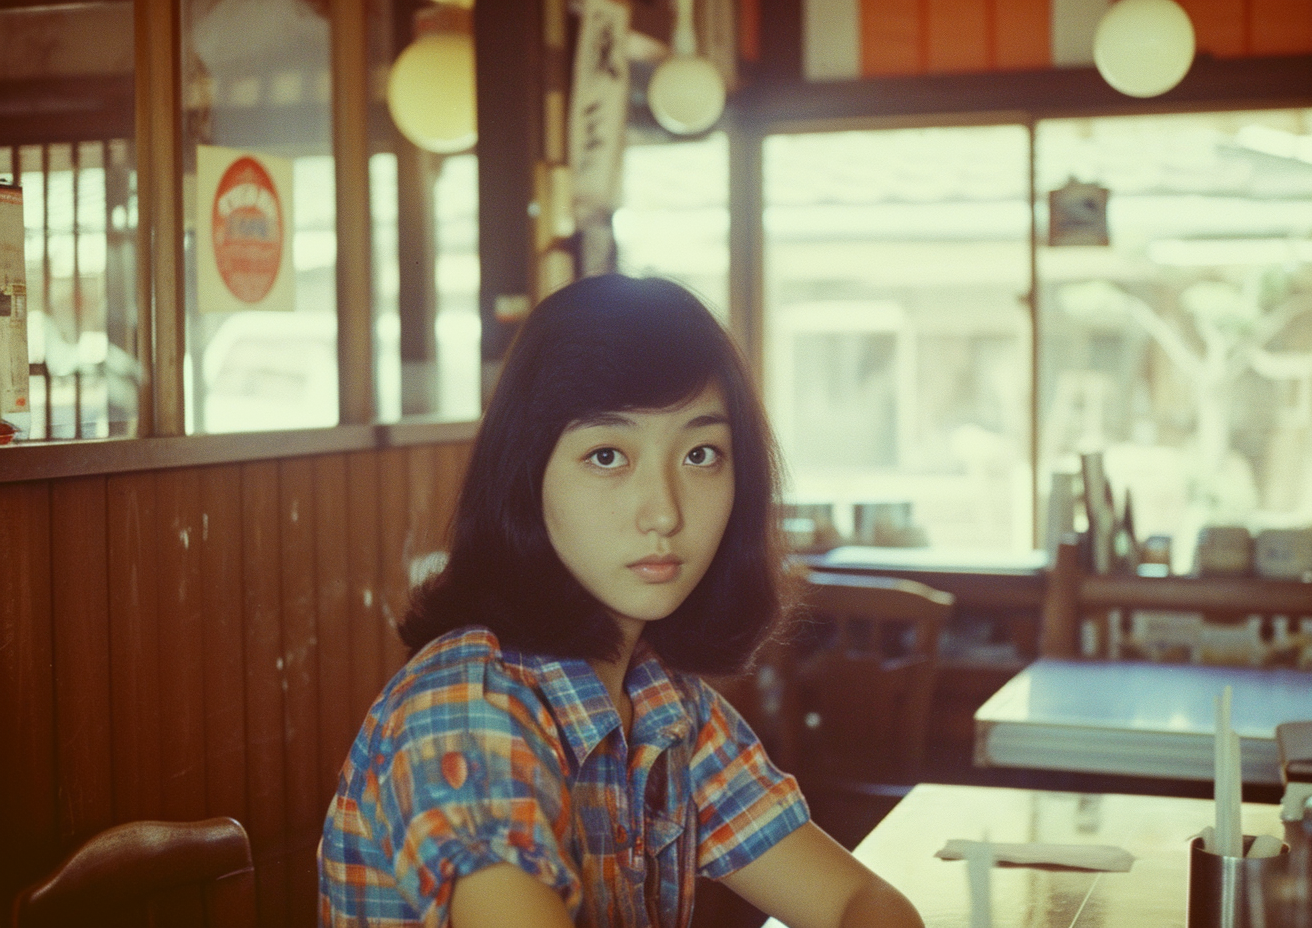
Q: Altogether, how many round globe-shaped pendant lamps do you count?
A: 3